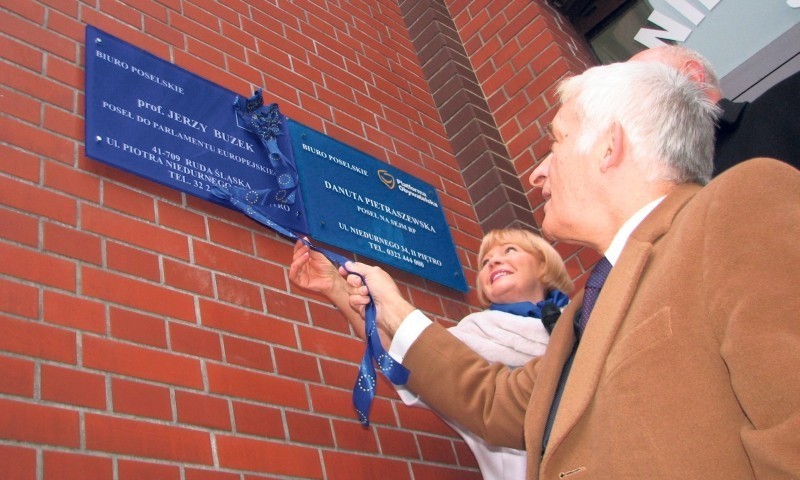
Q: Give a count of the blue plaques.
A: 2